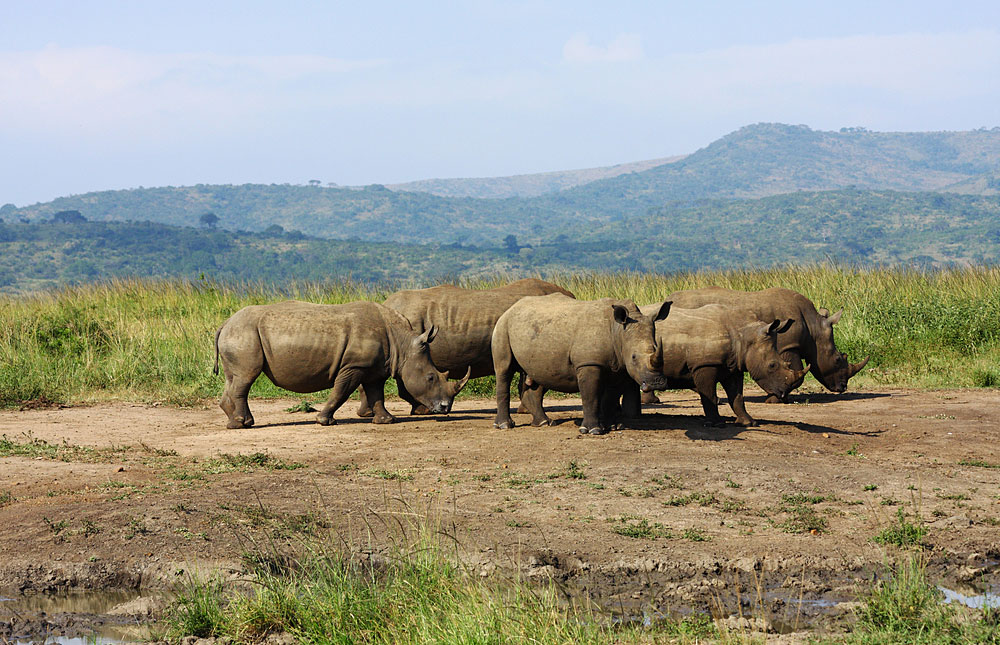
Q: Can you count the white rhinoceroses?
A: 5